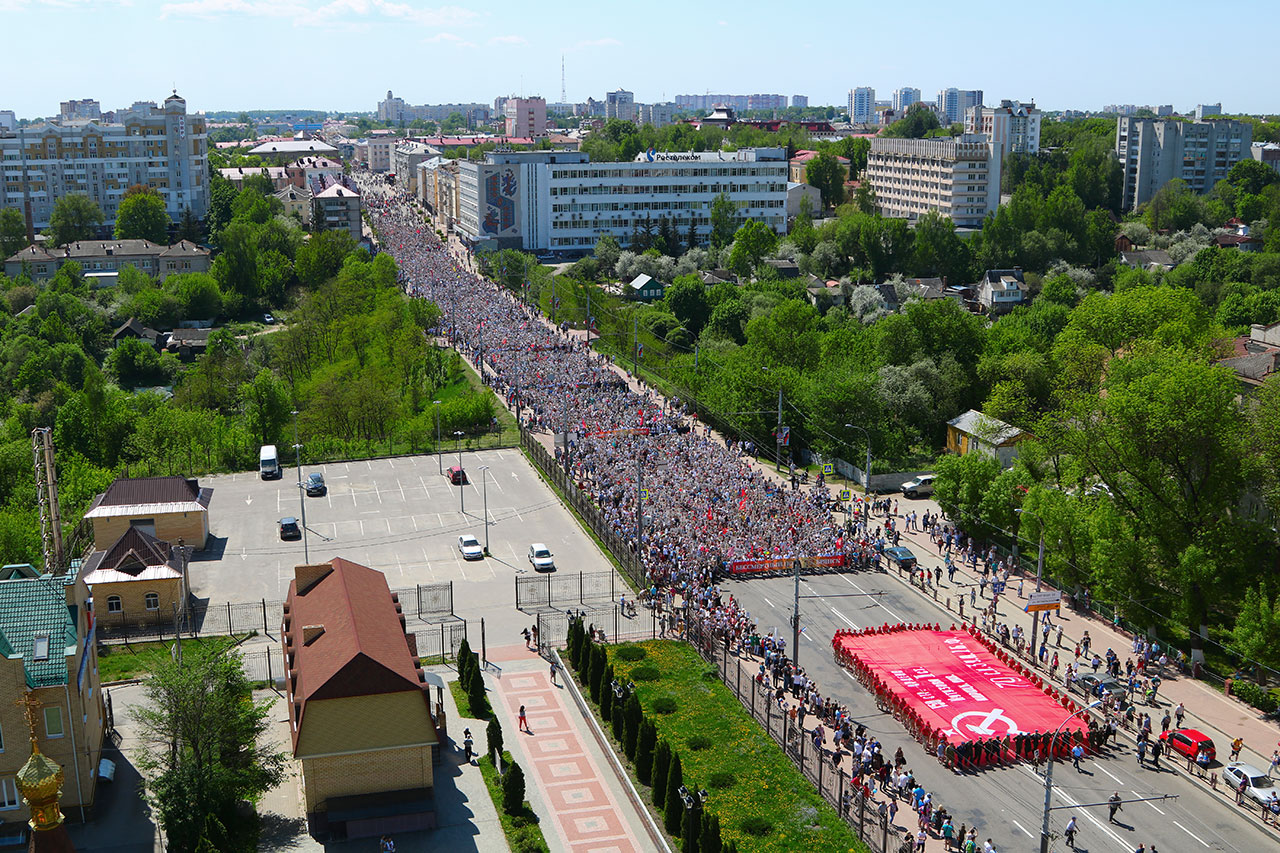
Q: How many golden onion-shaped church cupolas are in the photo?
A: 1